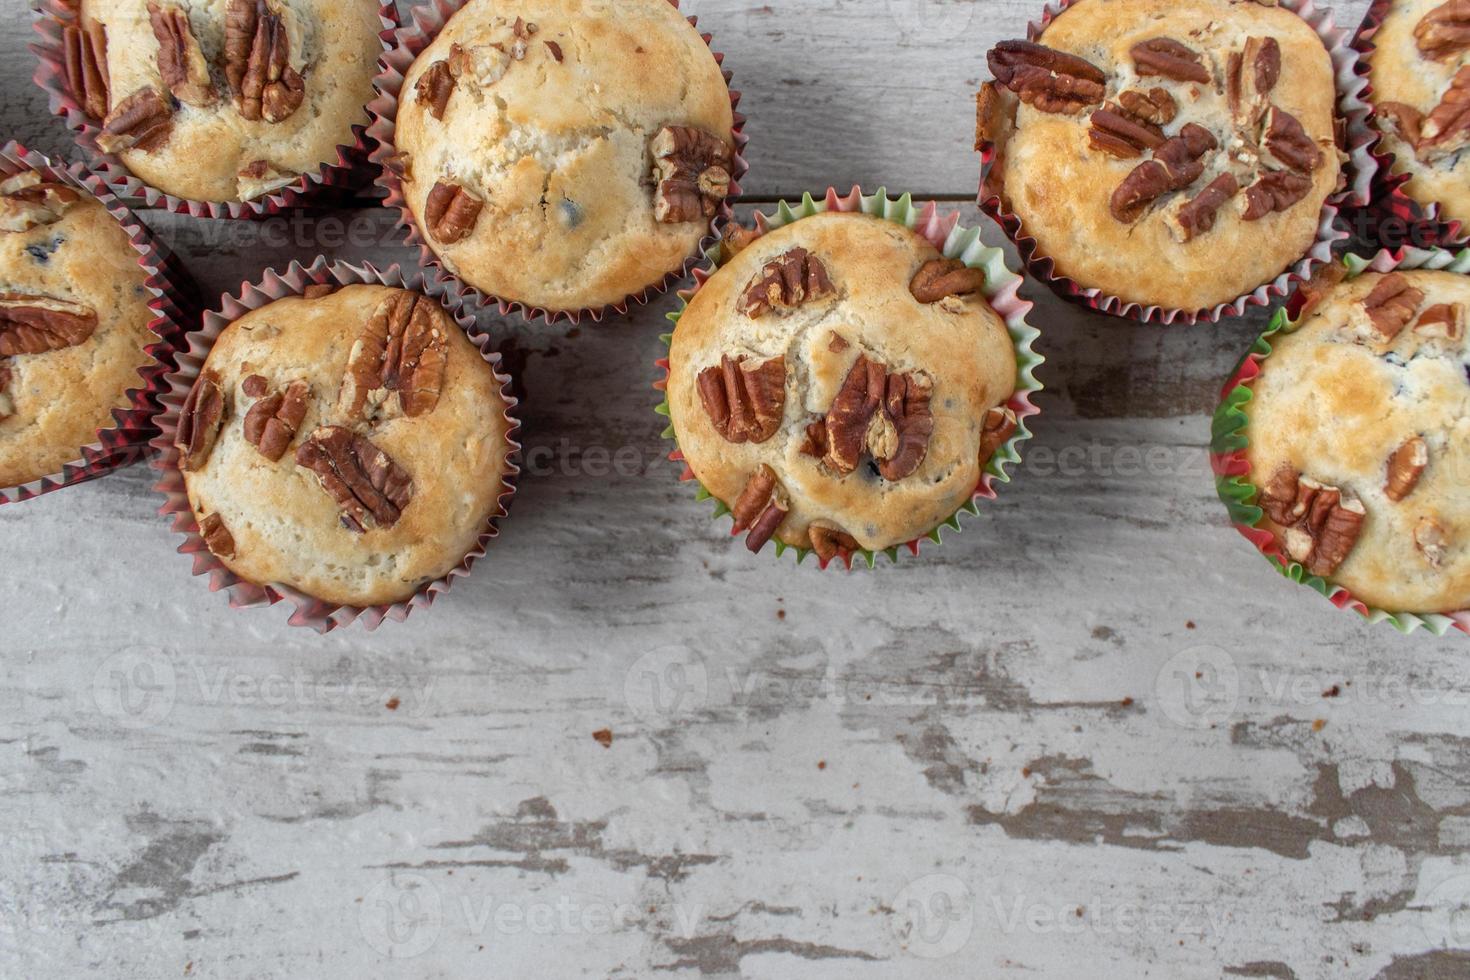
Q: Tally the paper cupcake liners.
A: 8